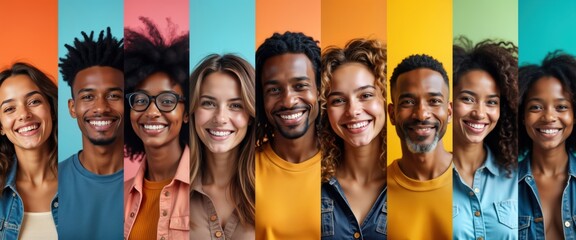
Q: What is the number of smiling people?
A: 9